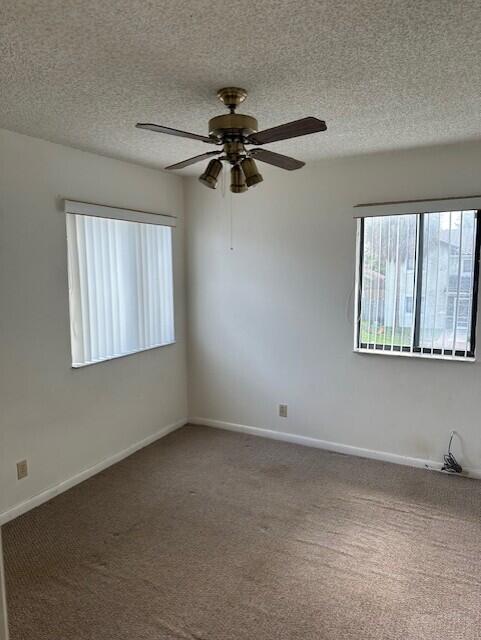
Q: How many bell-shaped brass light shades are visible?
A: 3